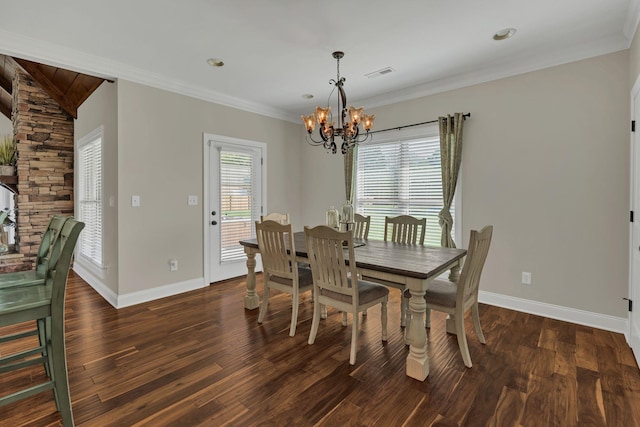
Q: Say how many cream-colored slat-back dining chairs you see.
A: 6